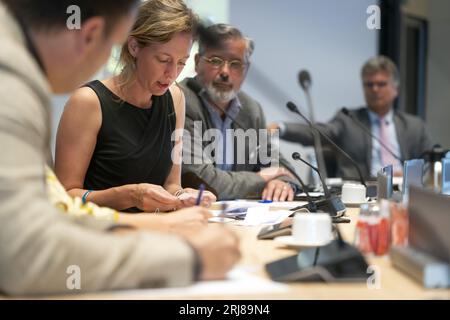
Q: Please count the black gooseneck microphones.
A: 5